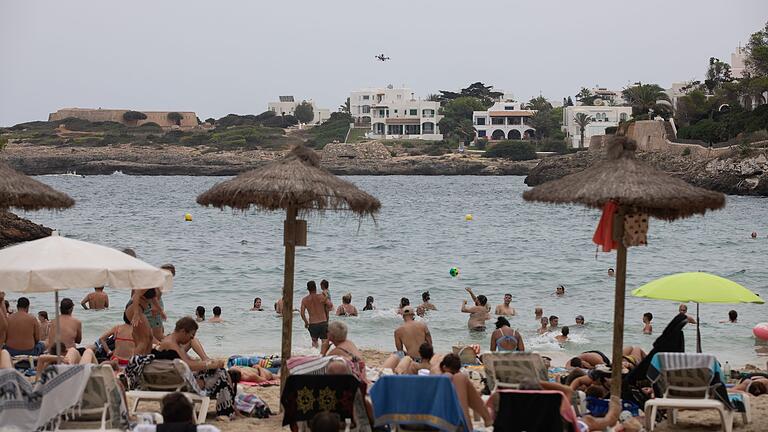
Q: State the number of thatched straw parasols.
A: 3